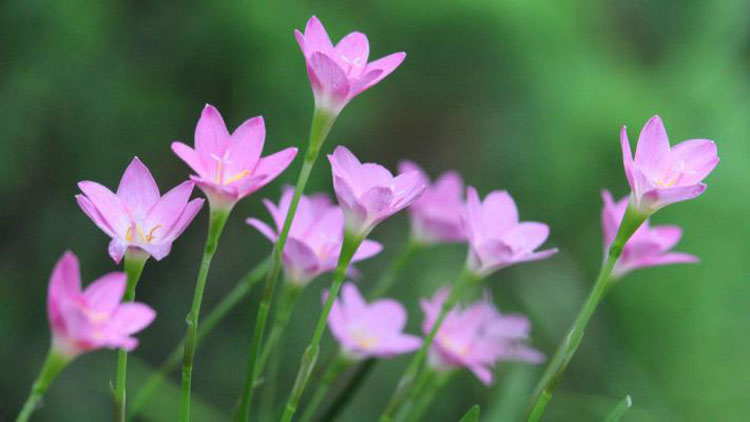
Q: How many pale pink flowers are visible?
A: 12